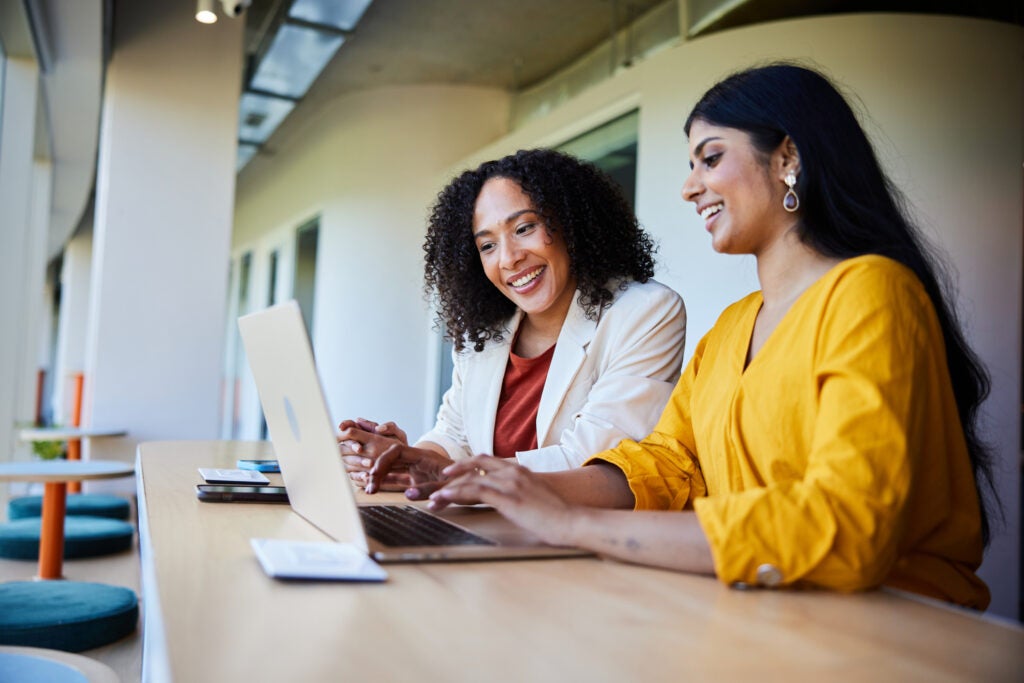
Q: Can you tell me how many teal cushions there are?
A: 3